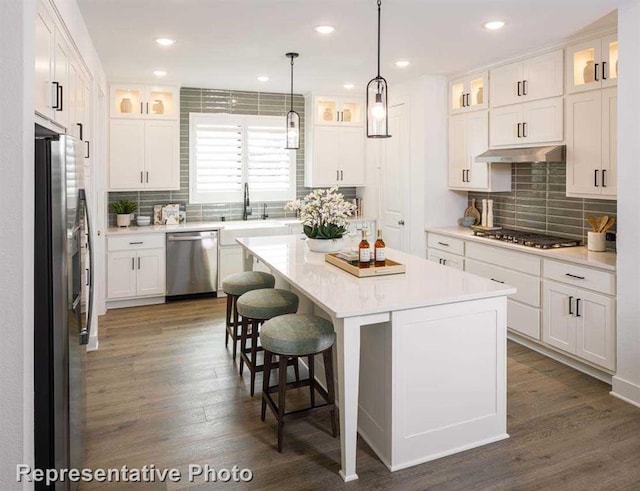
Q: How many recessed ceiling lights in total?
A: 7